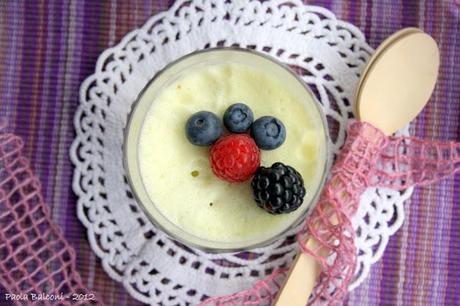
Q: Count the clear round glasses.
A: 1